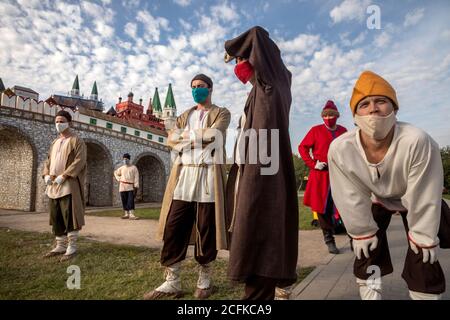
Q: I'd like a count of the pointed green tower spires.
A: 4